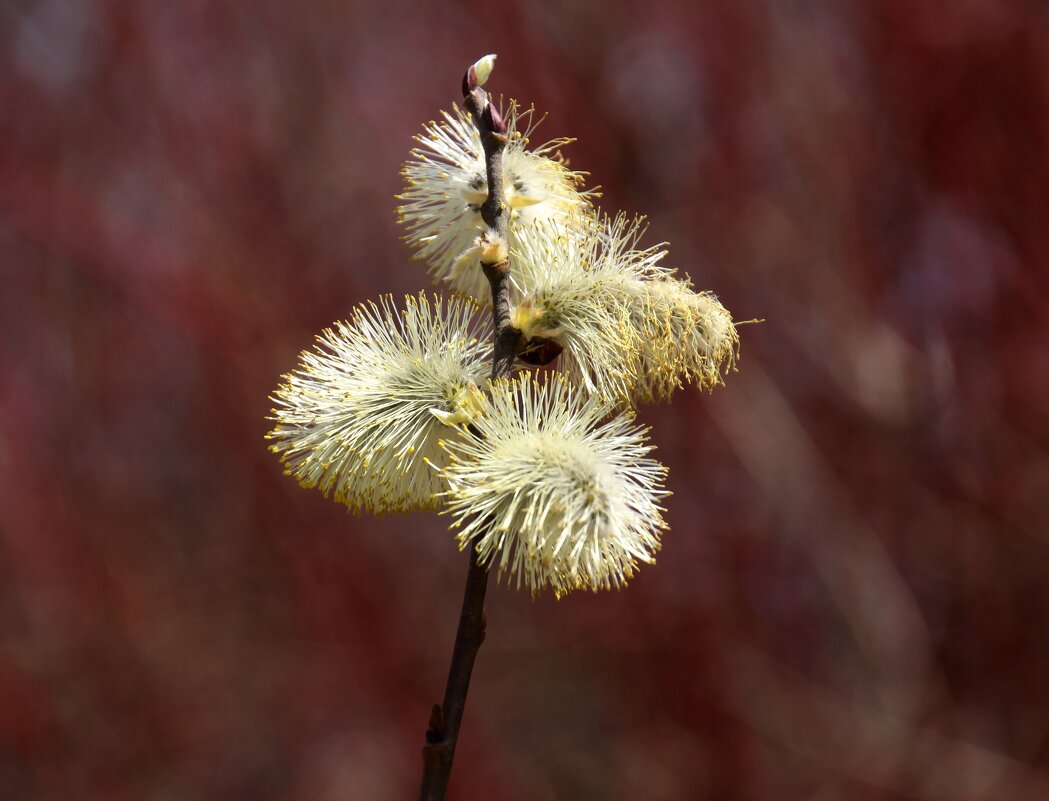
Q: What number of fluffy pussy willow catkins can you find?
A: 4